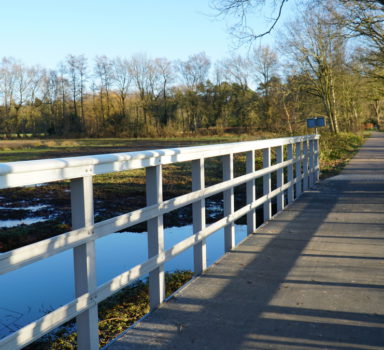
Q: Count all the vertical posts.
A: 12